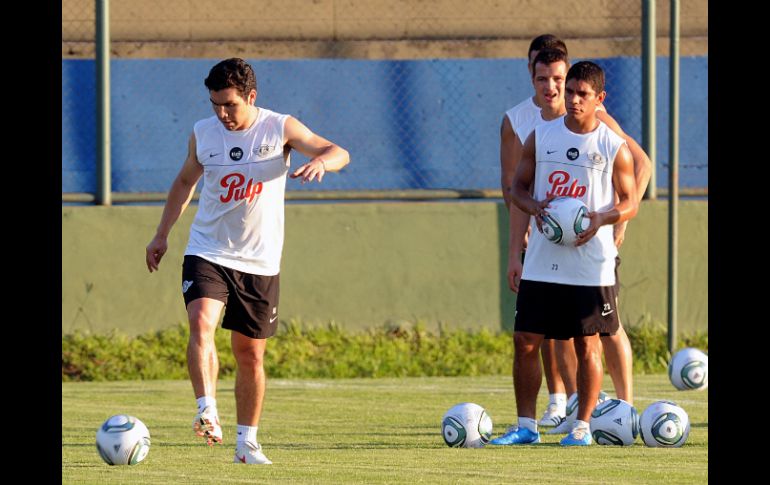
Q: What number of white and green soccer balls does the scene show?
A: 7